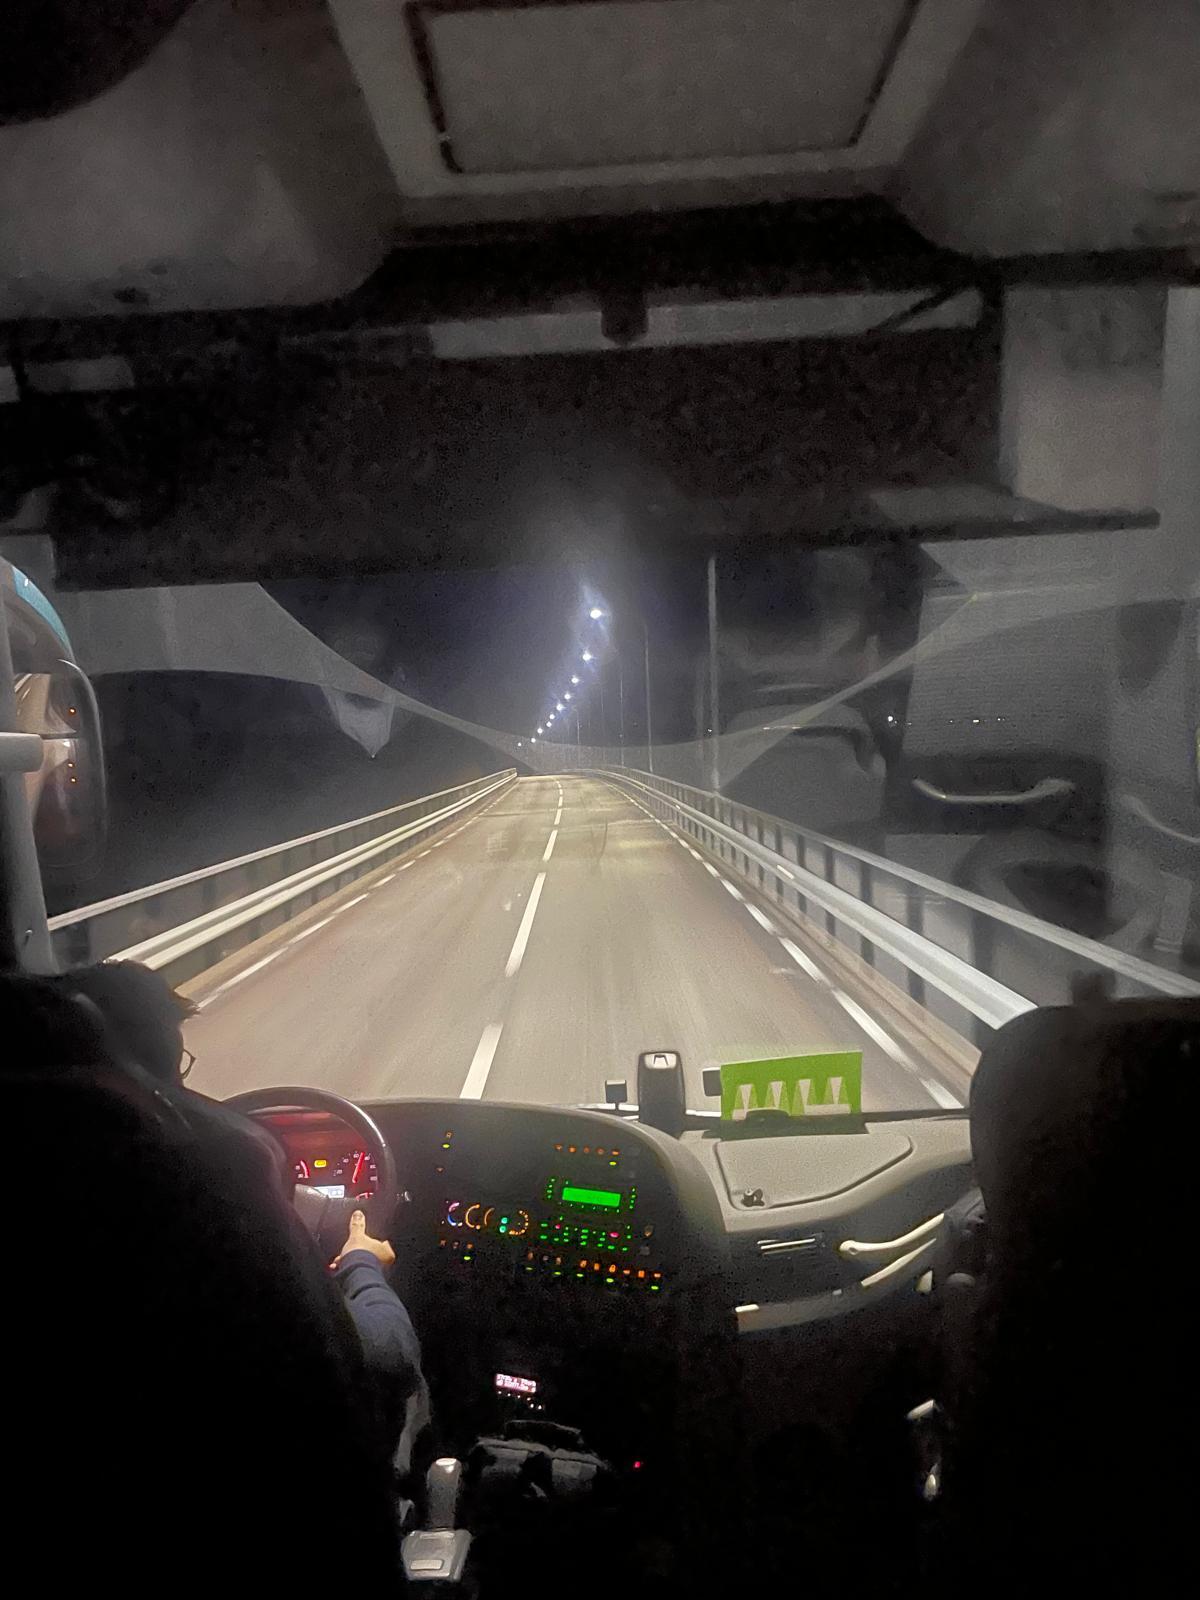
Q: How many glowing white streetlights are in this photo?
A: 10